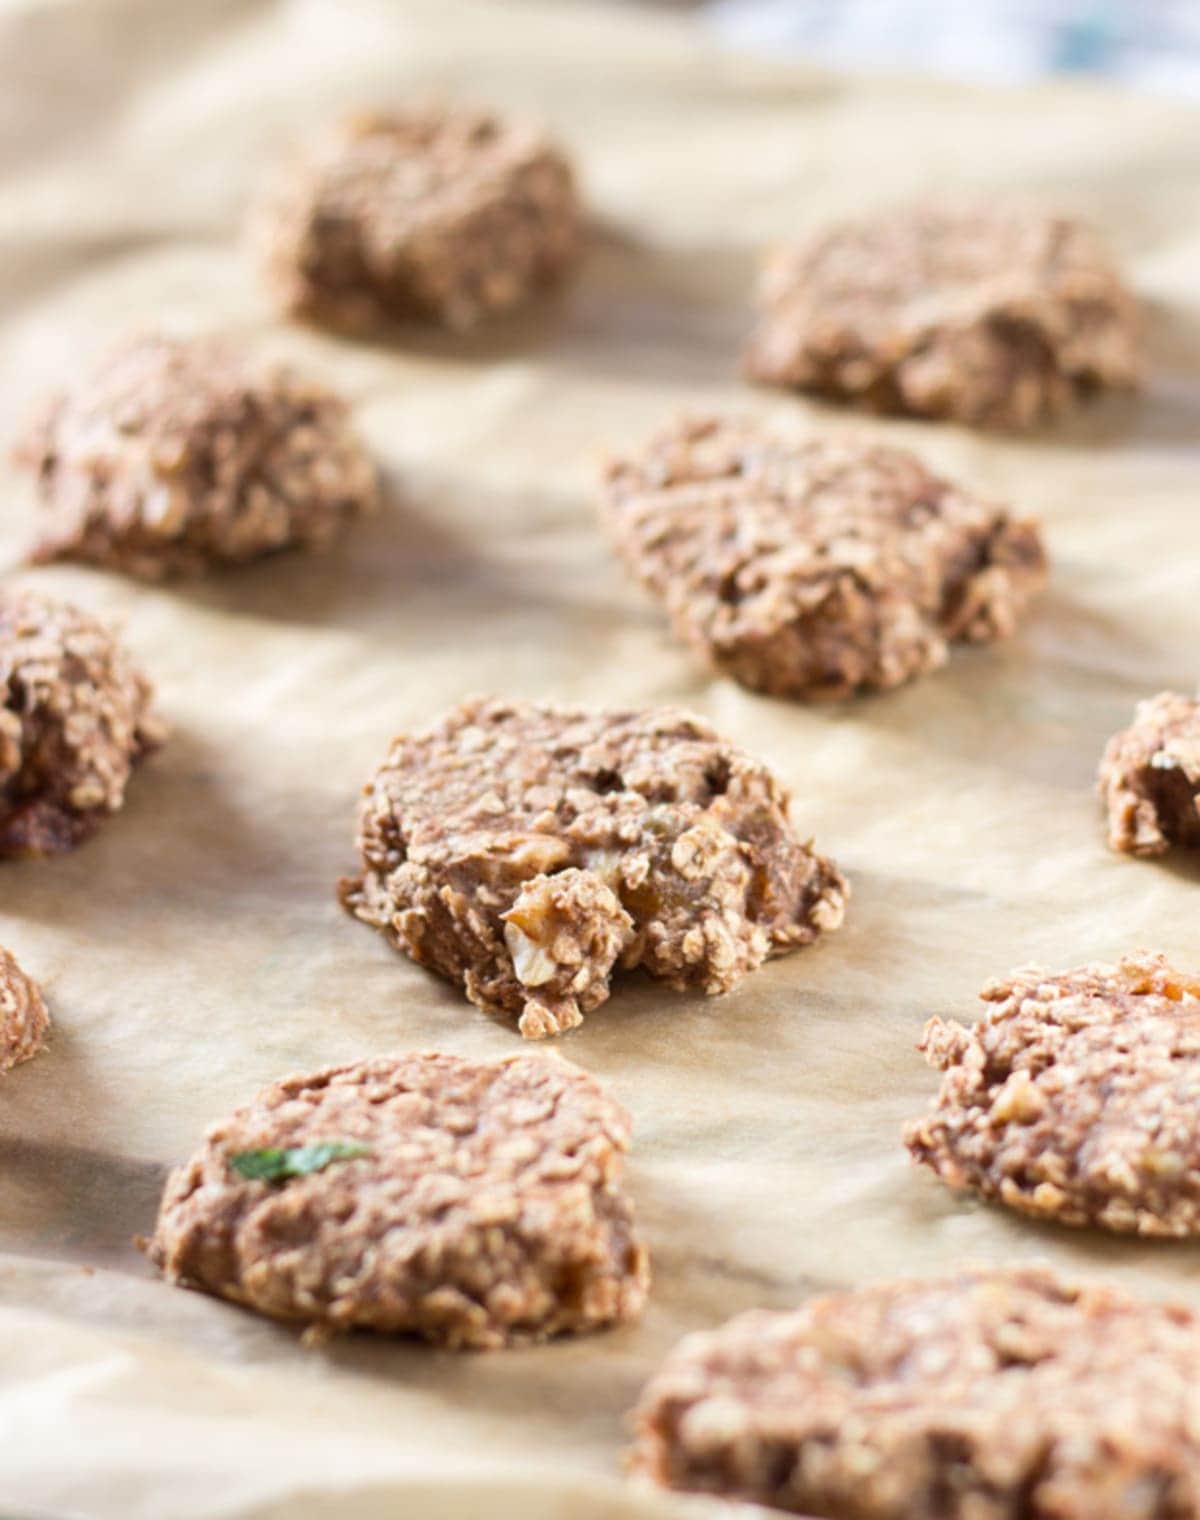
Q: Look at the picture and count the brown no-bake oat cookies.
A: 11